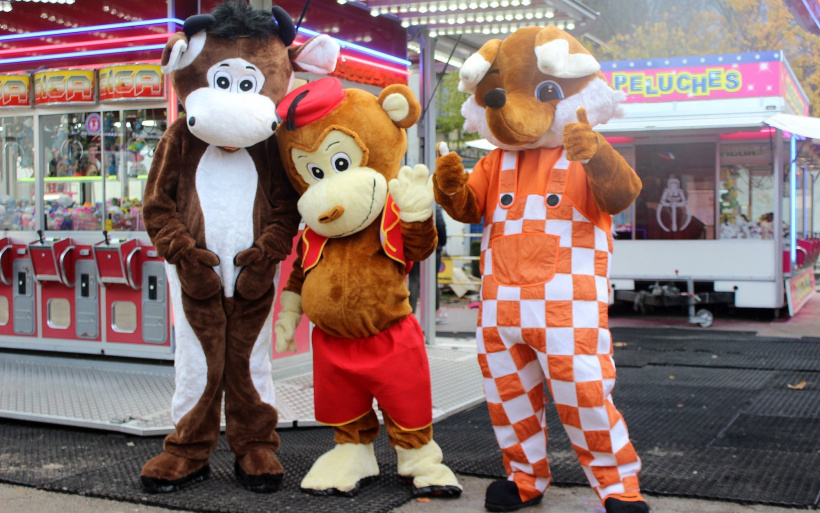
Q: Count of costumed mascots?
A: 3